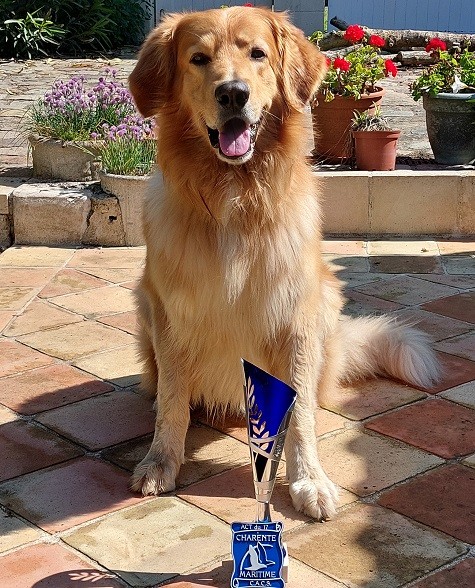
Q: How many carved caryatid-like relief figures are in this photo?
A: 0